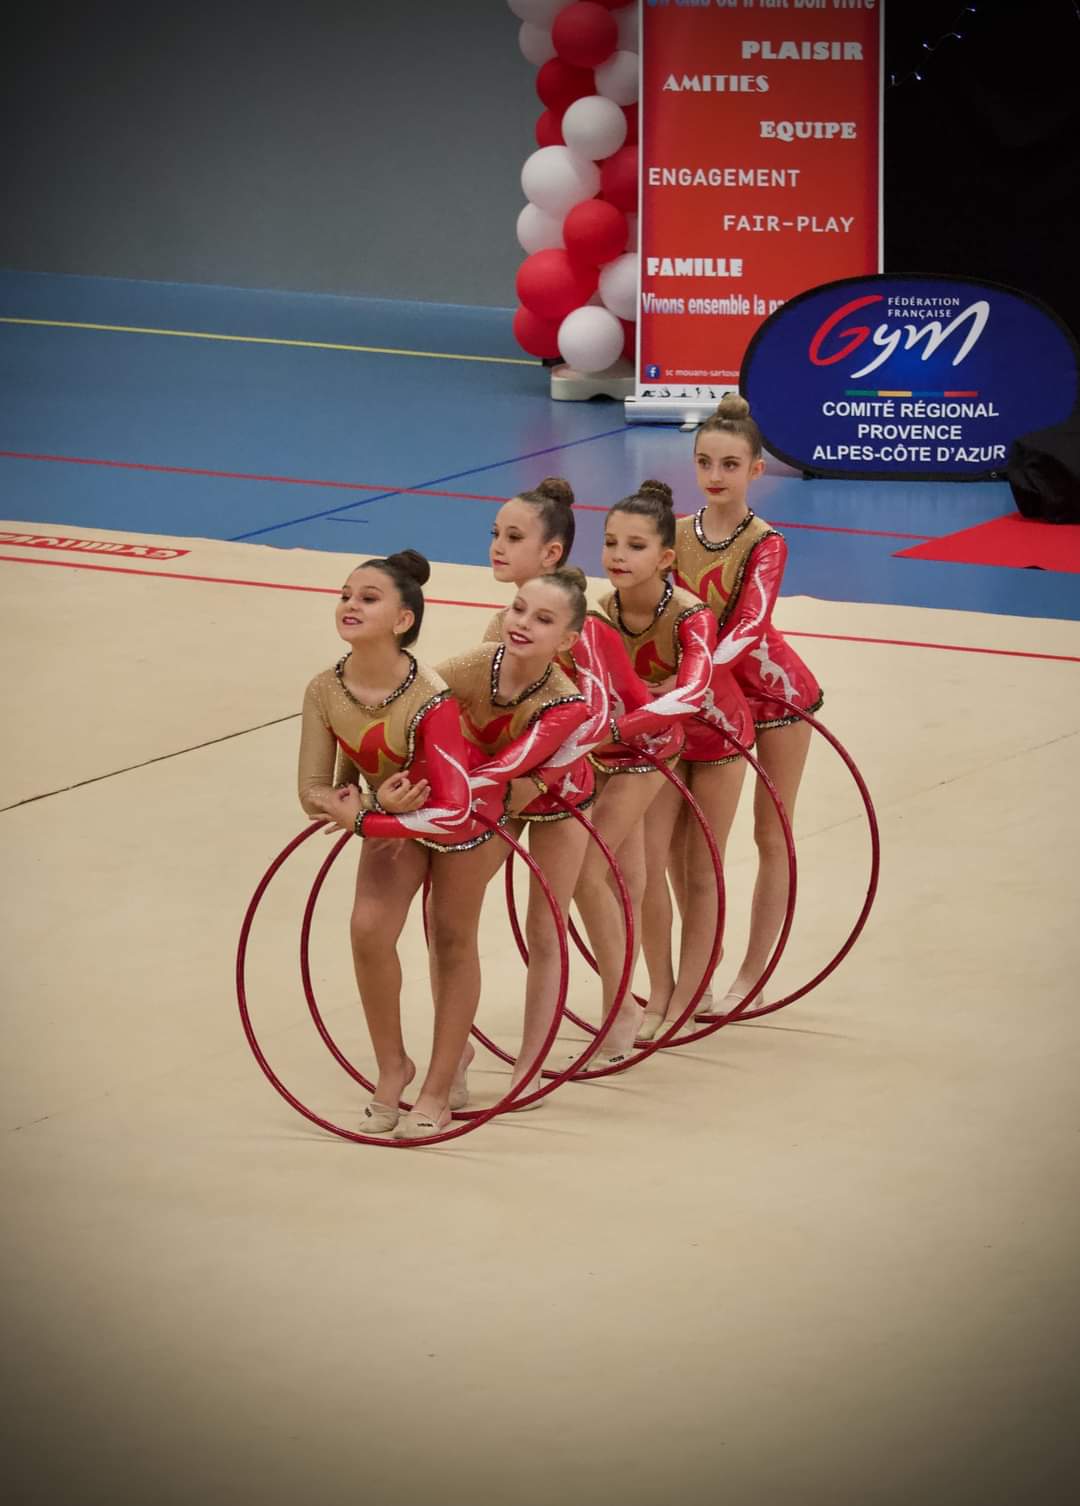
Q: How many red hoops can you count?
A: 5